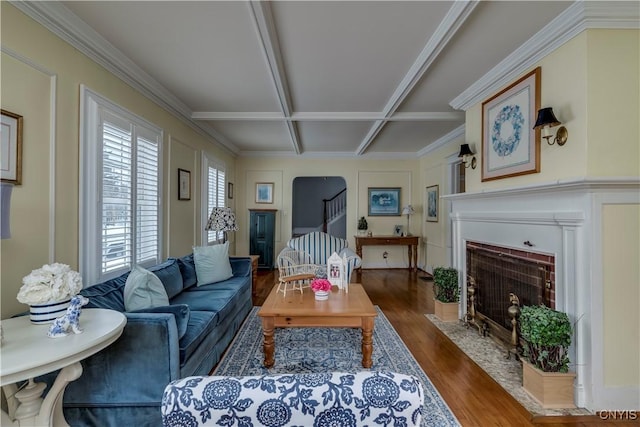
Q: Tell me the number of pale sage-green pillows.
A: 2